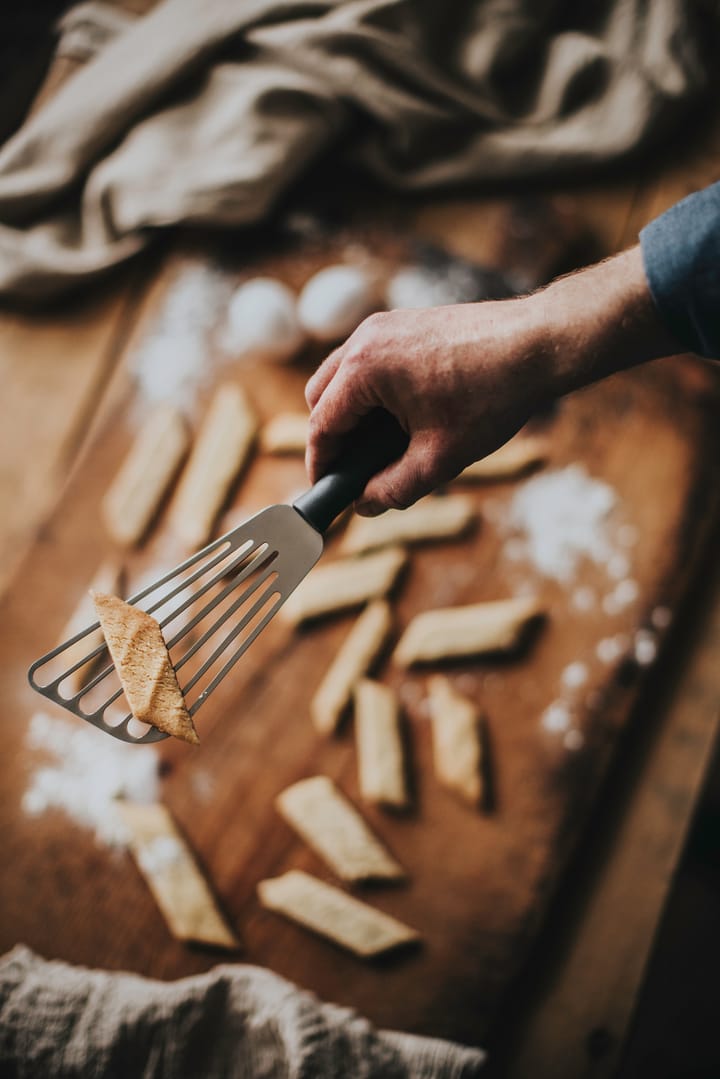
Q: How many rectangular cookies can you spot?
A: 15